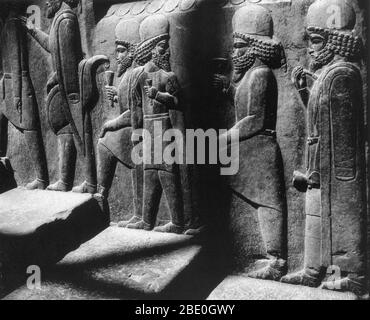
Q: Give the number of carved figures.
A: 6